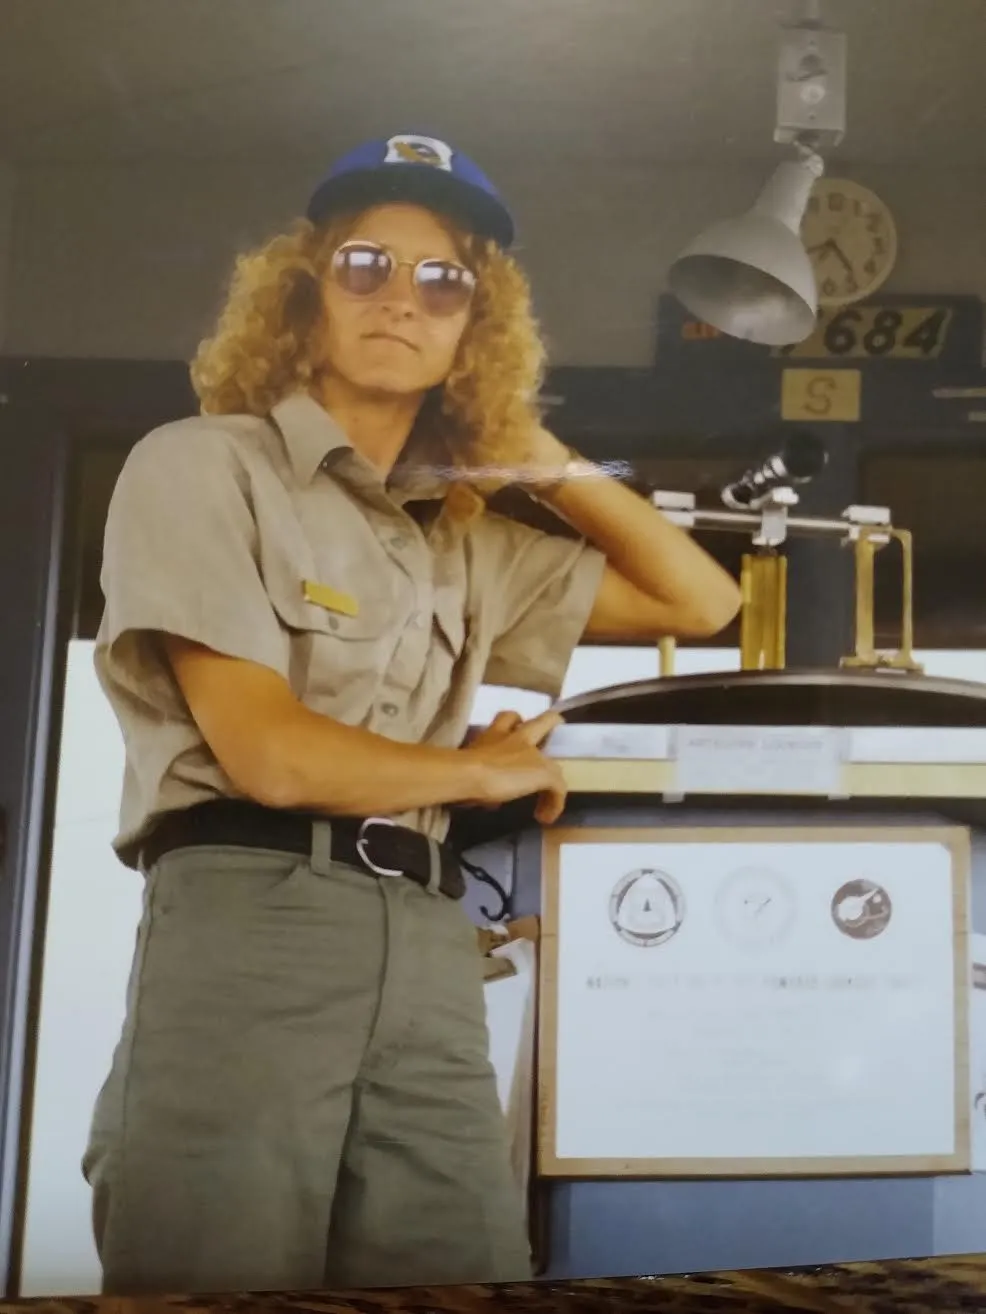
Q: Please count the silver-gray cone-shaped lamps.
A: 1